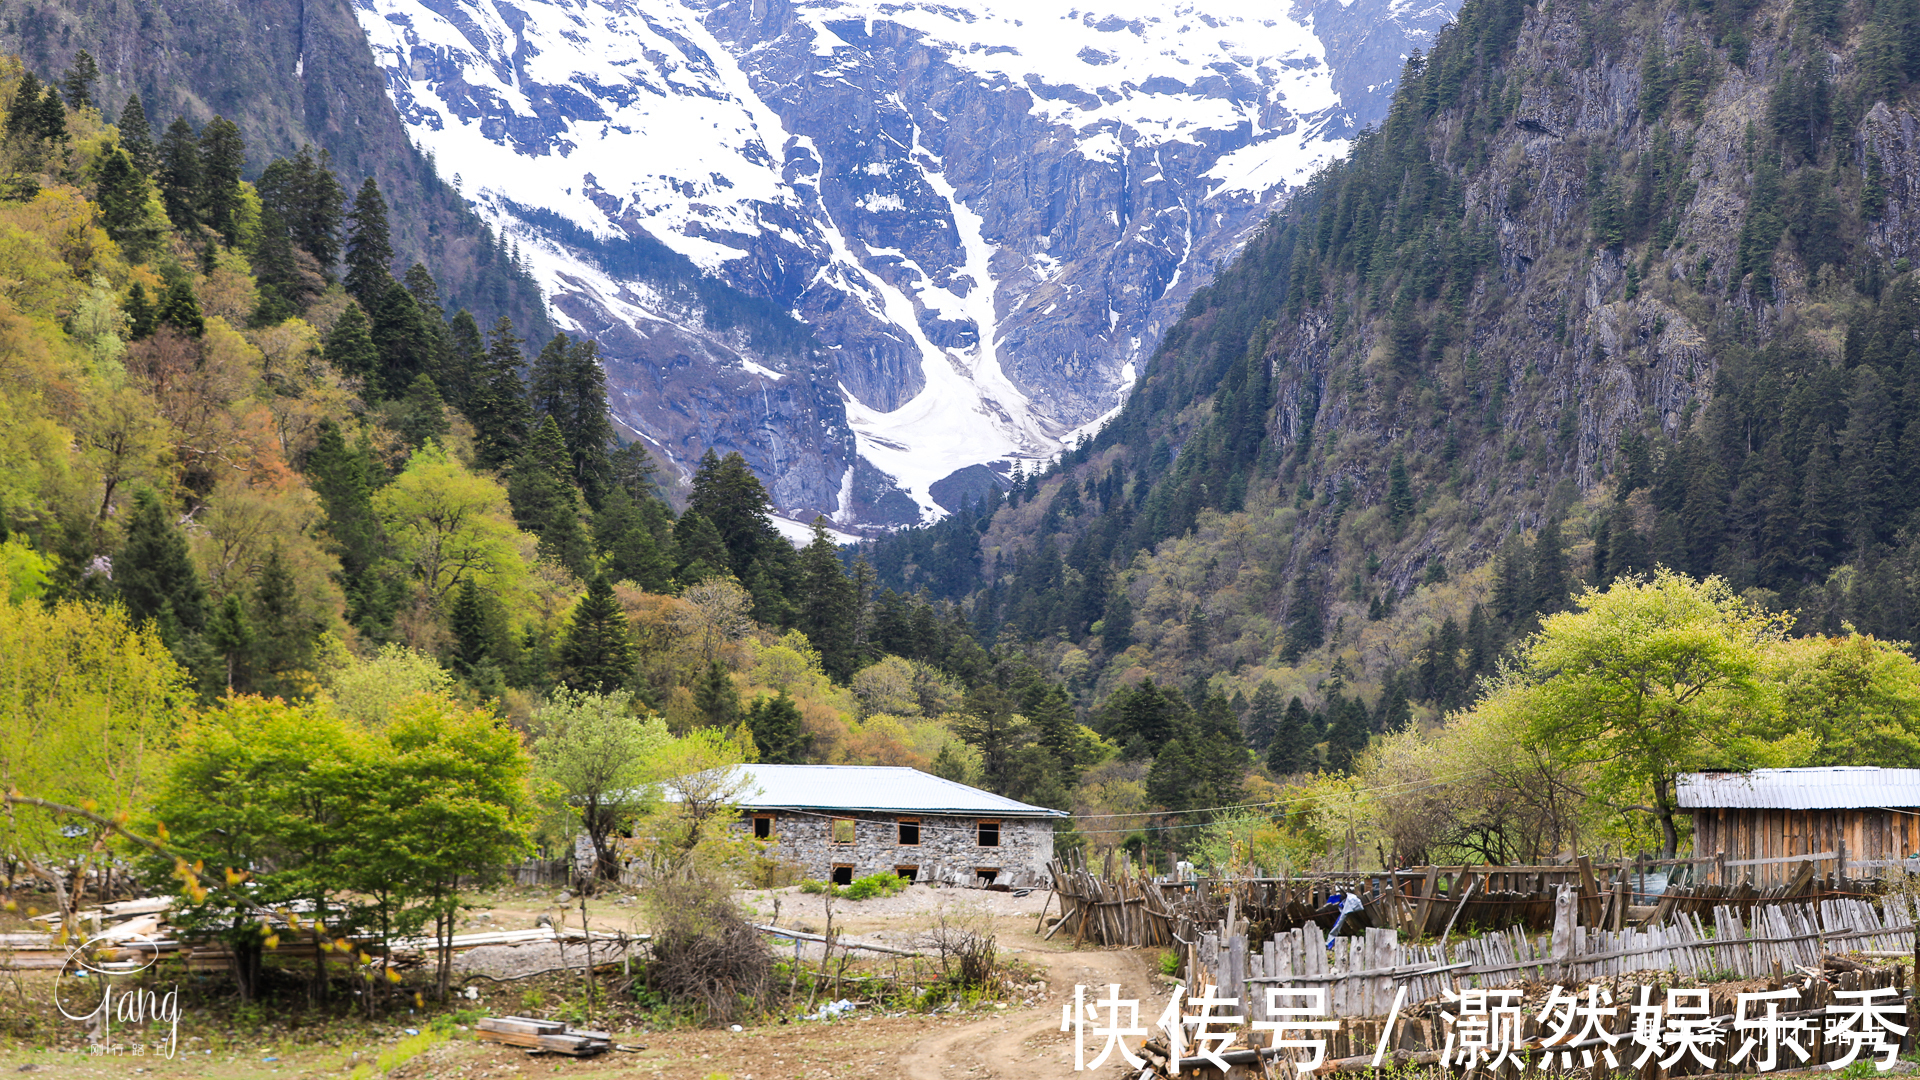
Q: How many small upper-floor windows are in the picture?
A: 4